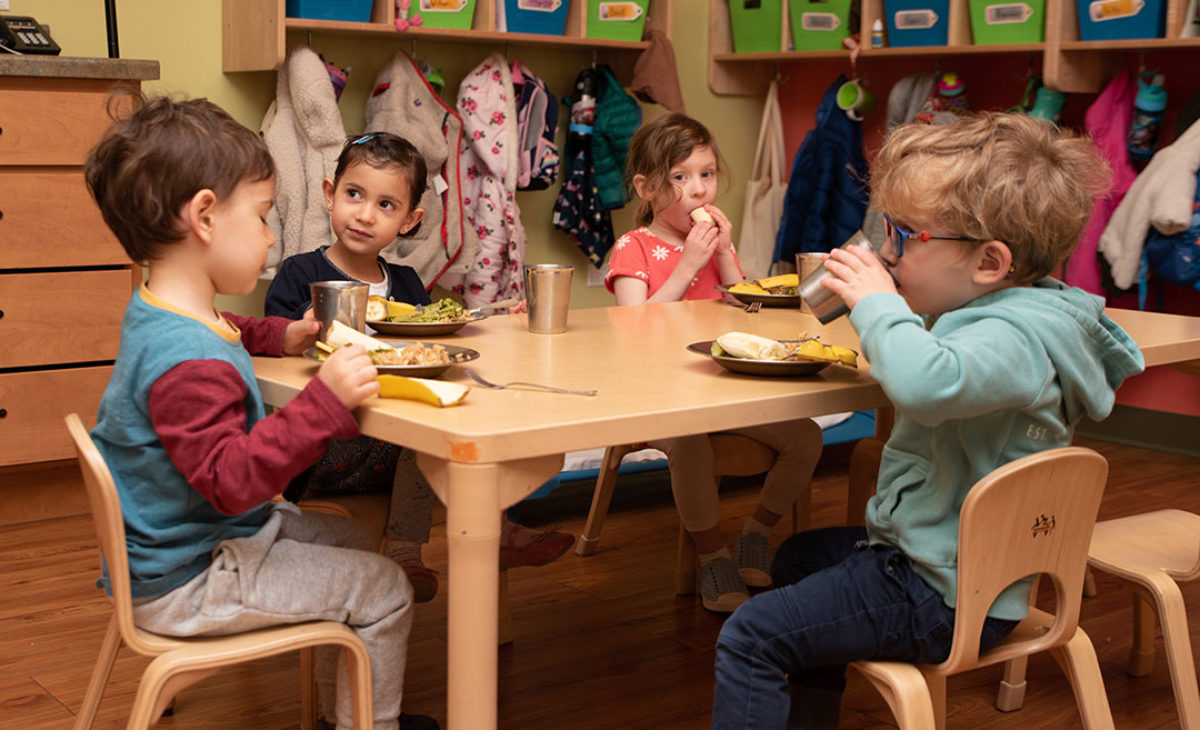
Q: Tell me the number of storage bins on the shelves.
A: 9